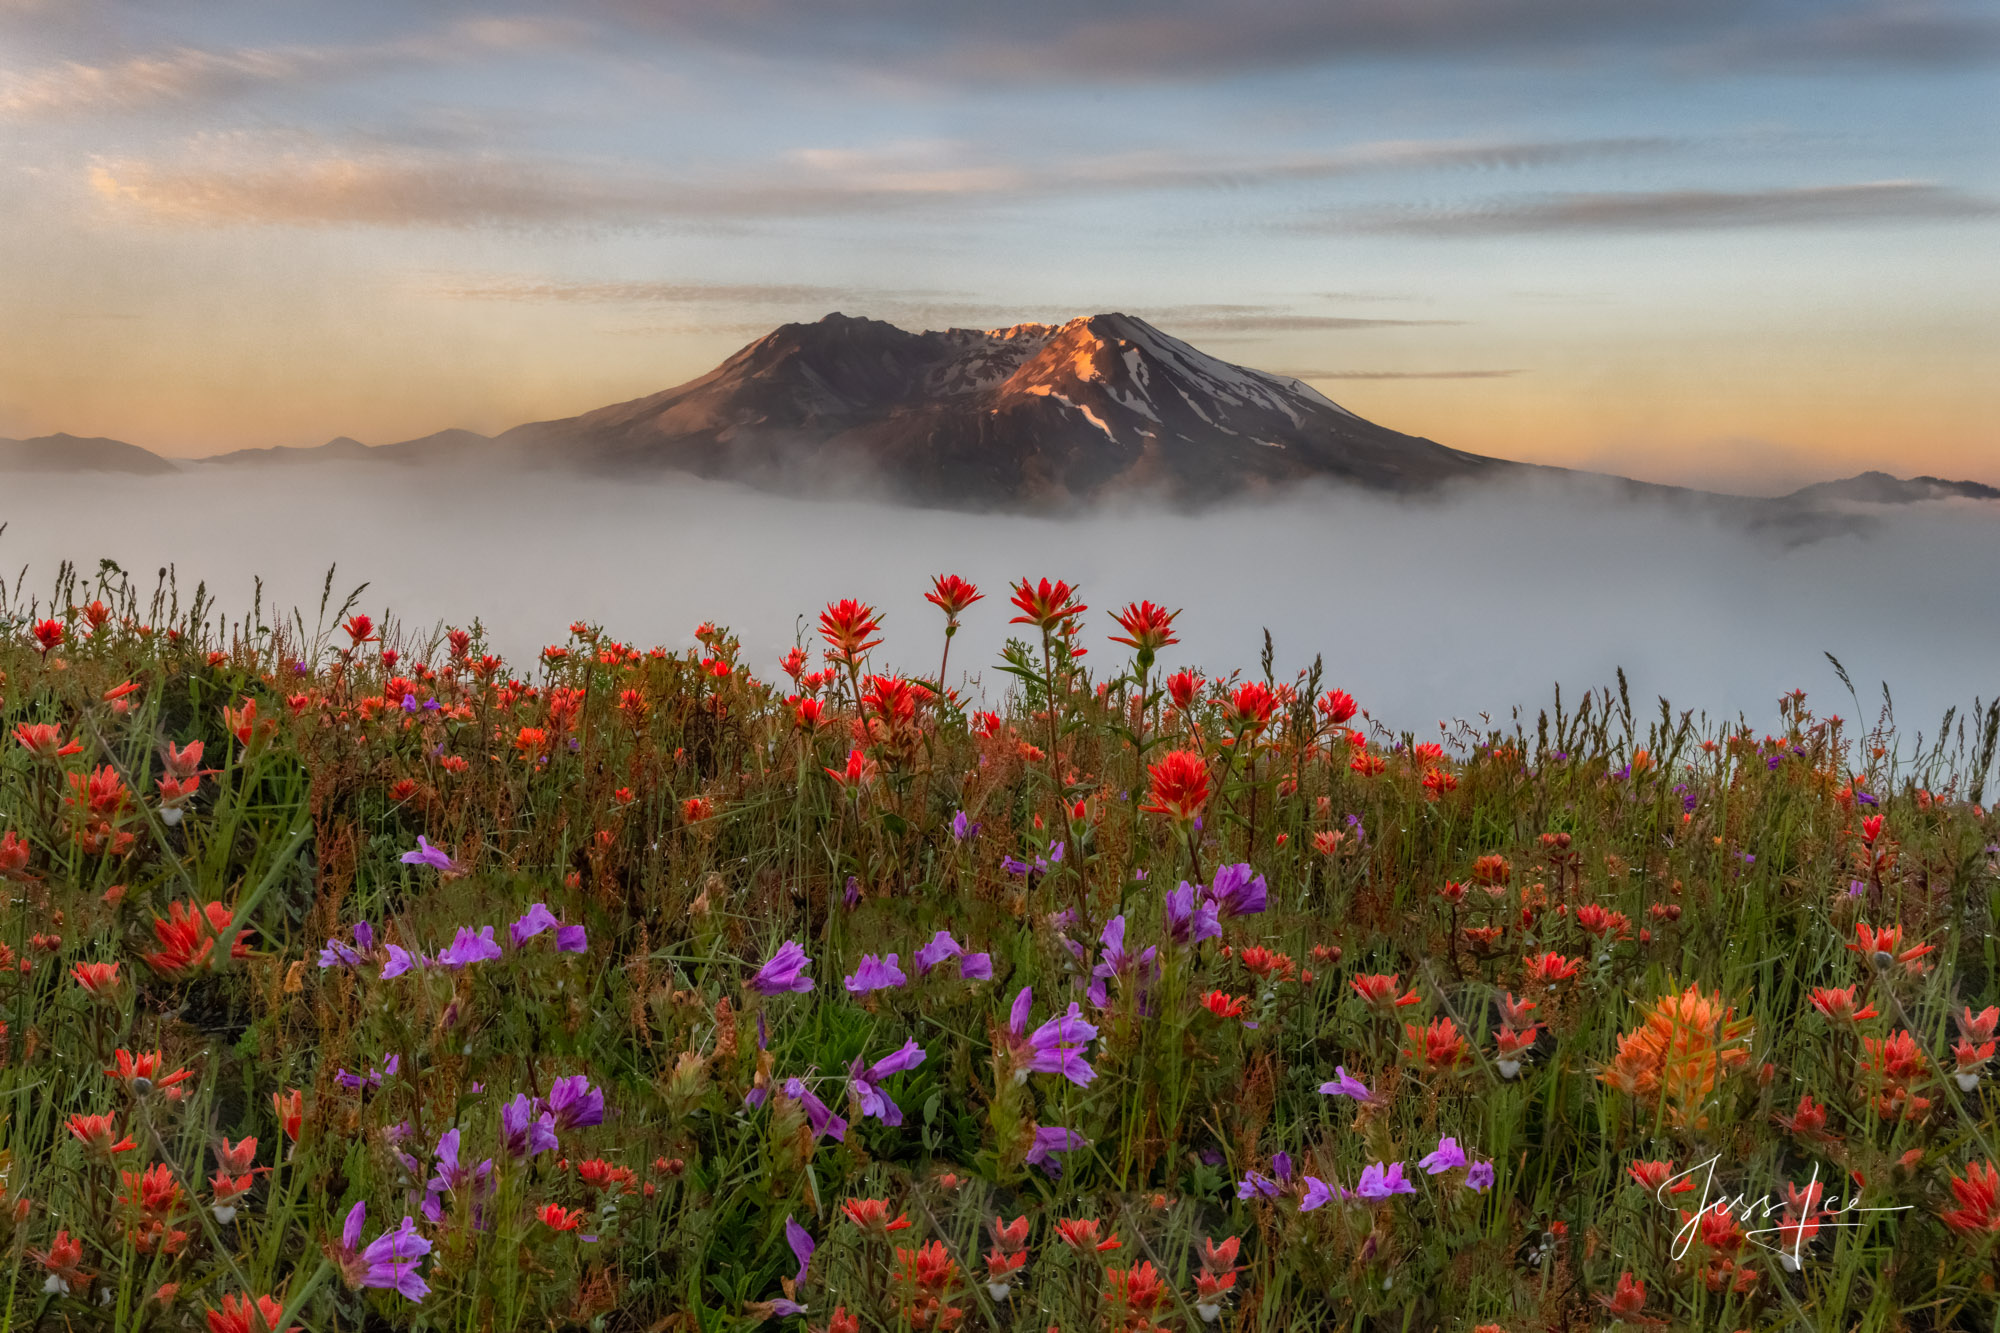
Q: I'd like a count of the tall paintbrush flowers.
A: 4